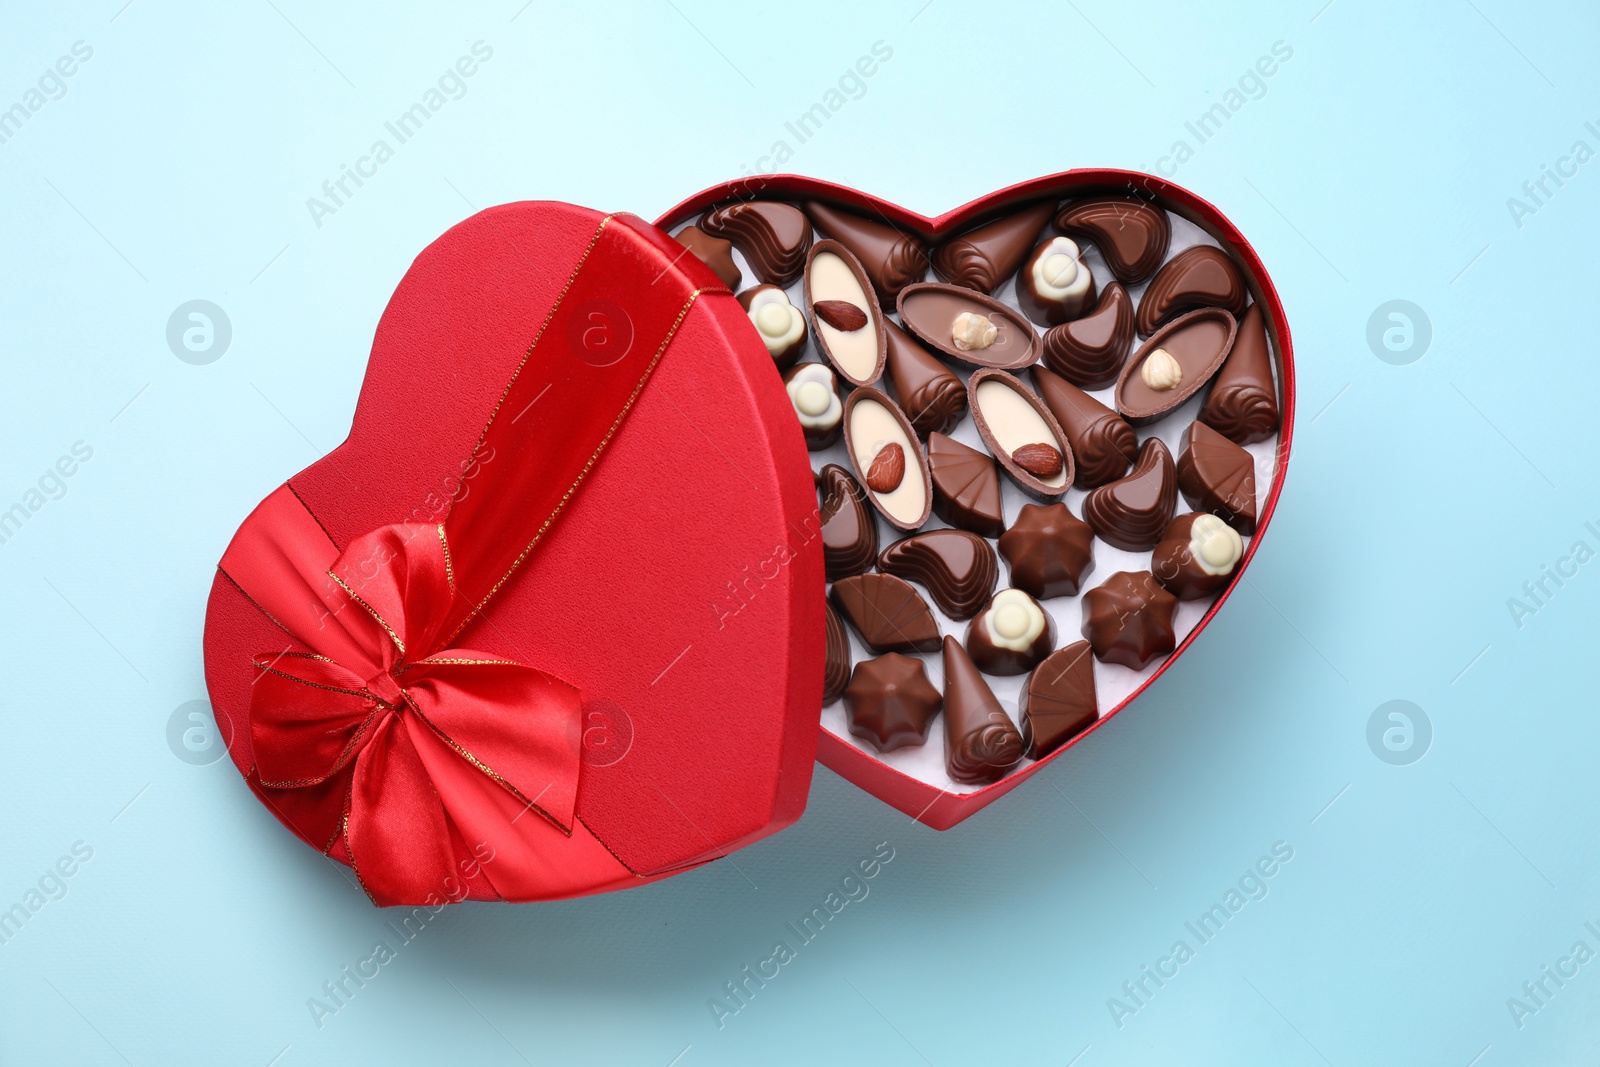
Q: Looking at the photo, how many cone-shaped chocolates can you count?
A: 6